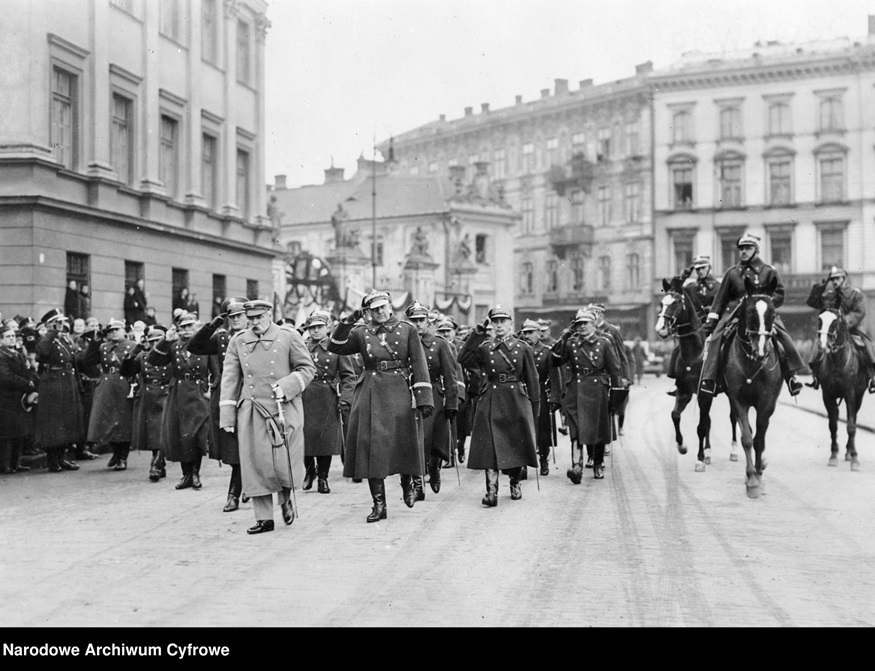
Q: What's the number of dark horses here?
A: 3